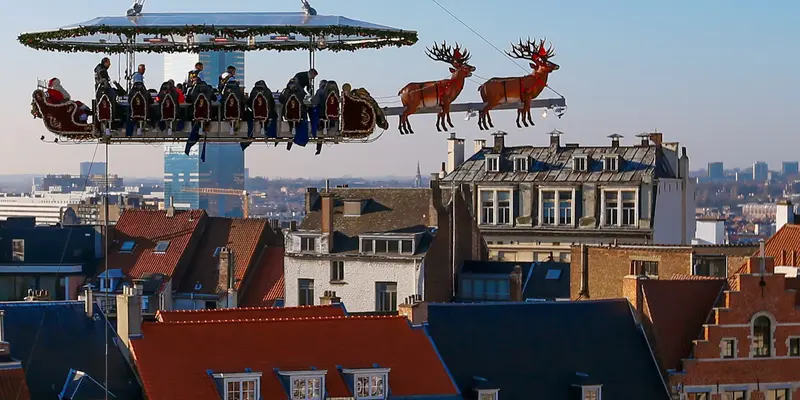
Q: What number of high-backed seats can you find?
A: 8